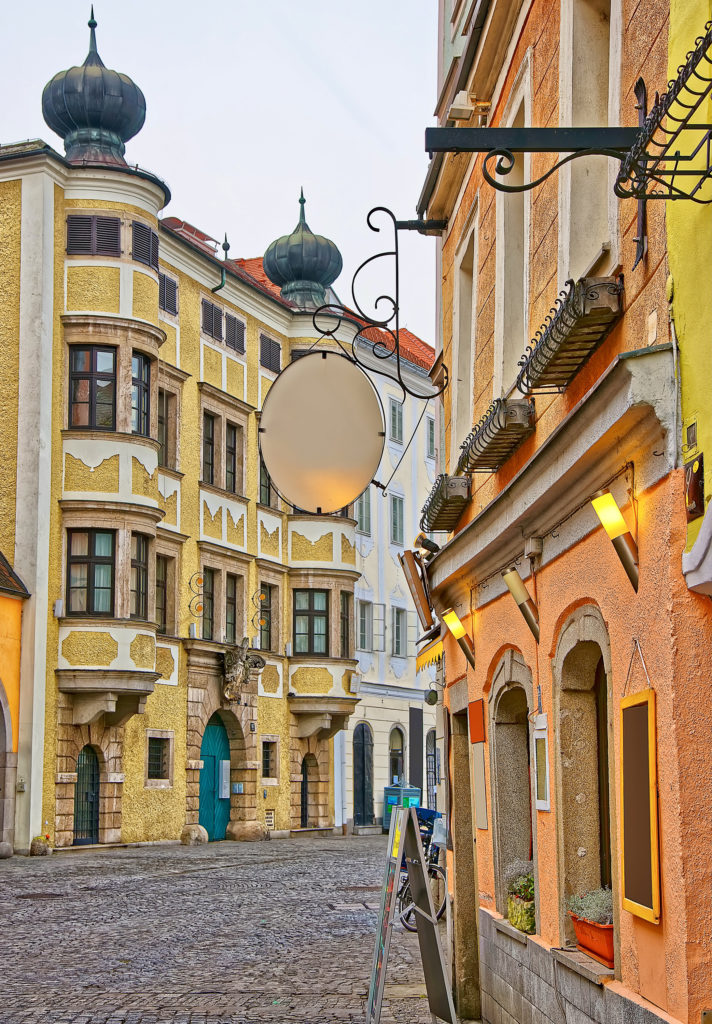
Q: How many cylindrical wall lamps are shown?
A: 3